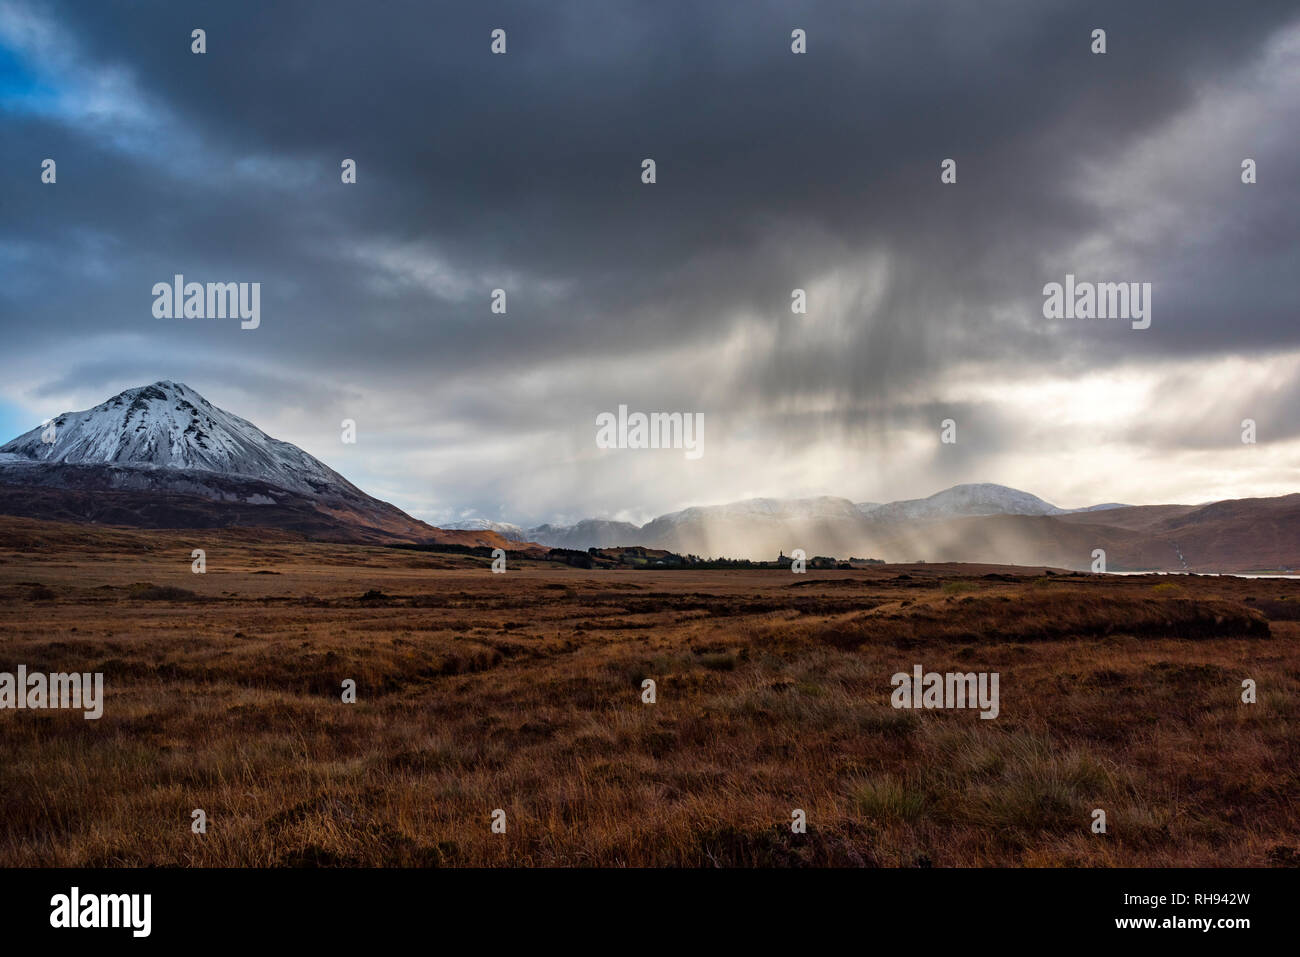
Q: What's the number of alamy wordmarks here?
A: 6